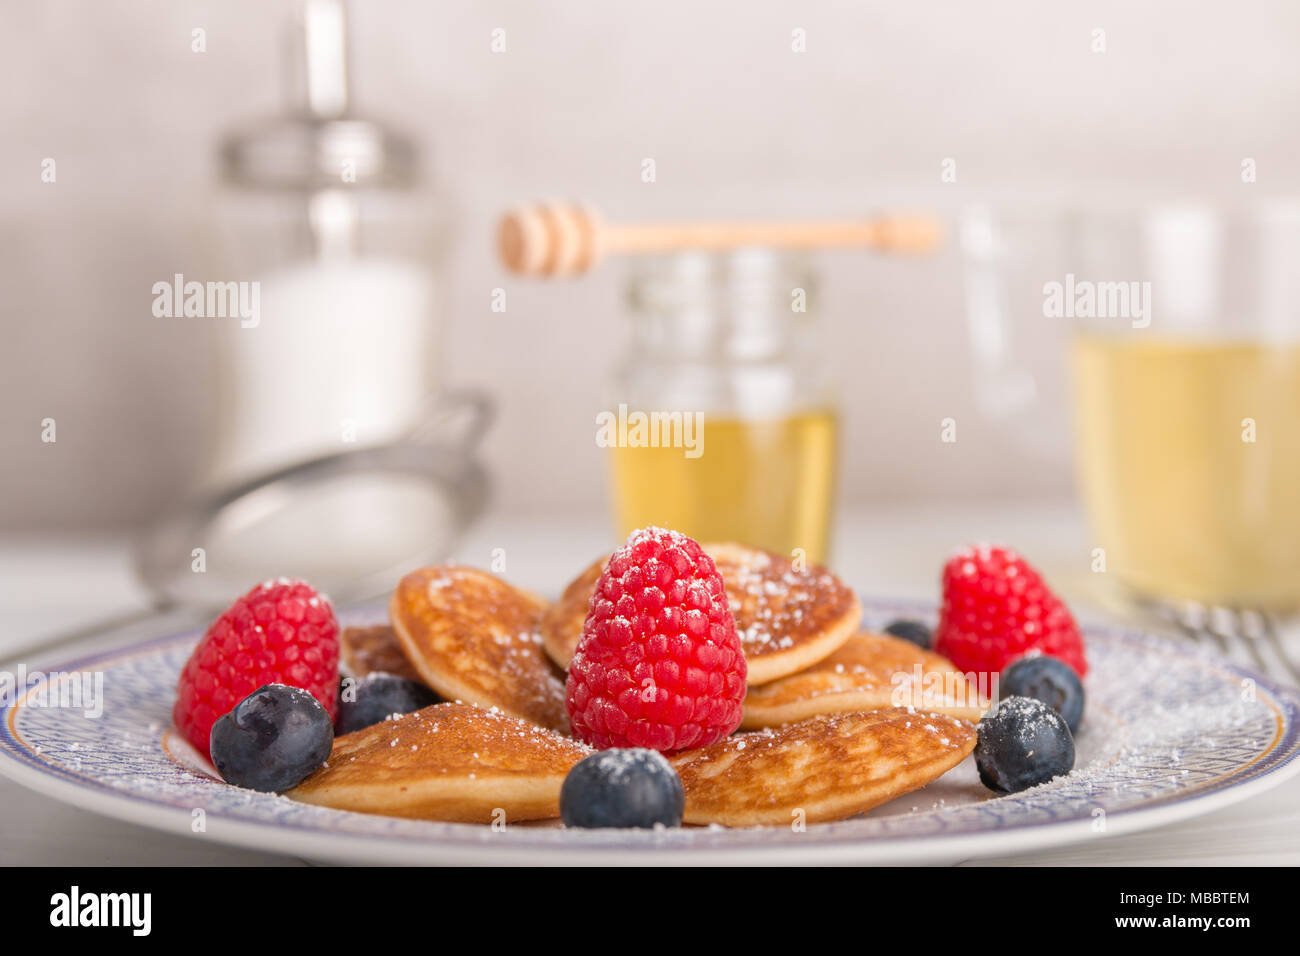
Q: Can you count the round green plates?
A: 0